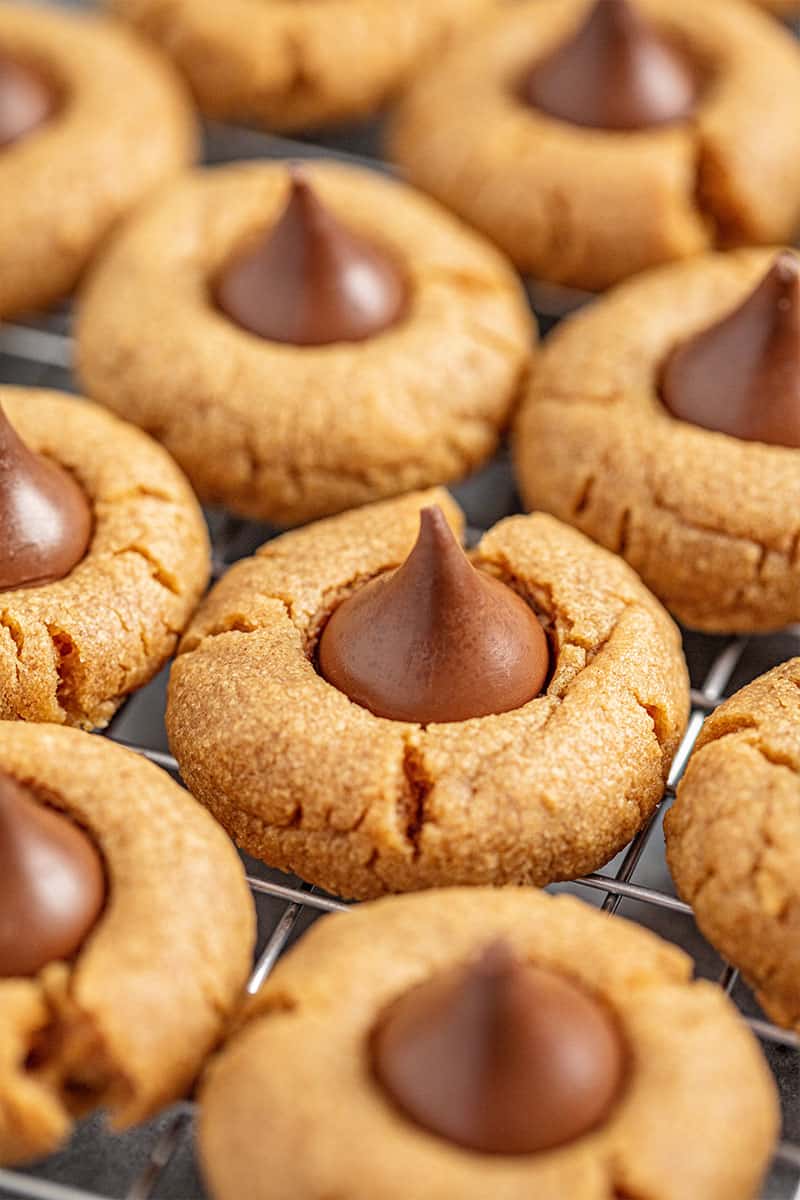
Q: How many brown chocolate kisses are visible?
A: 8